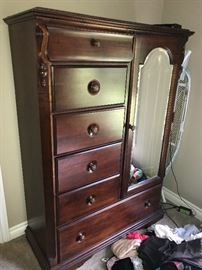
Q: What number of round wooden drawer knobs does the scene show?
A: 7